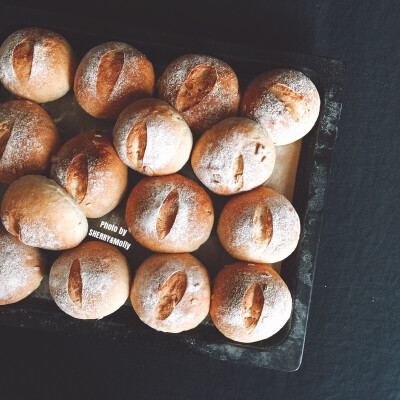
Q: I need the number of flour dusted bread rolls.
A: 15